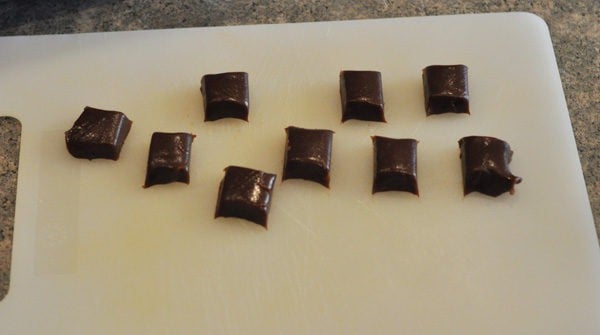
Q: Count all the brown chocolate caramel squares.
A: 9